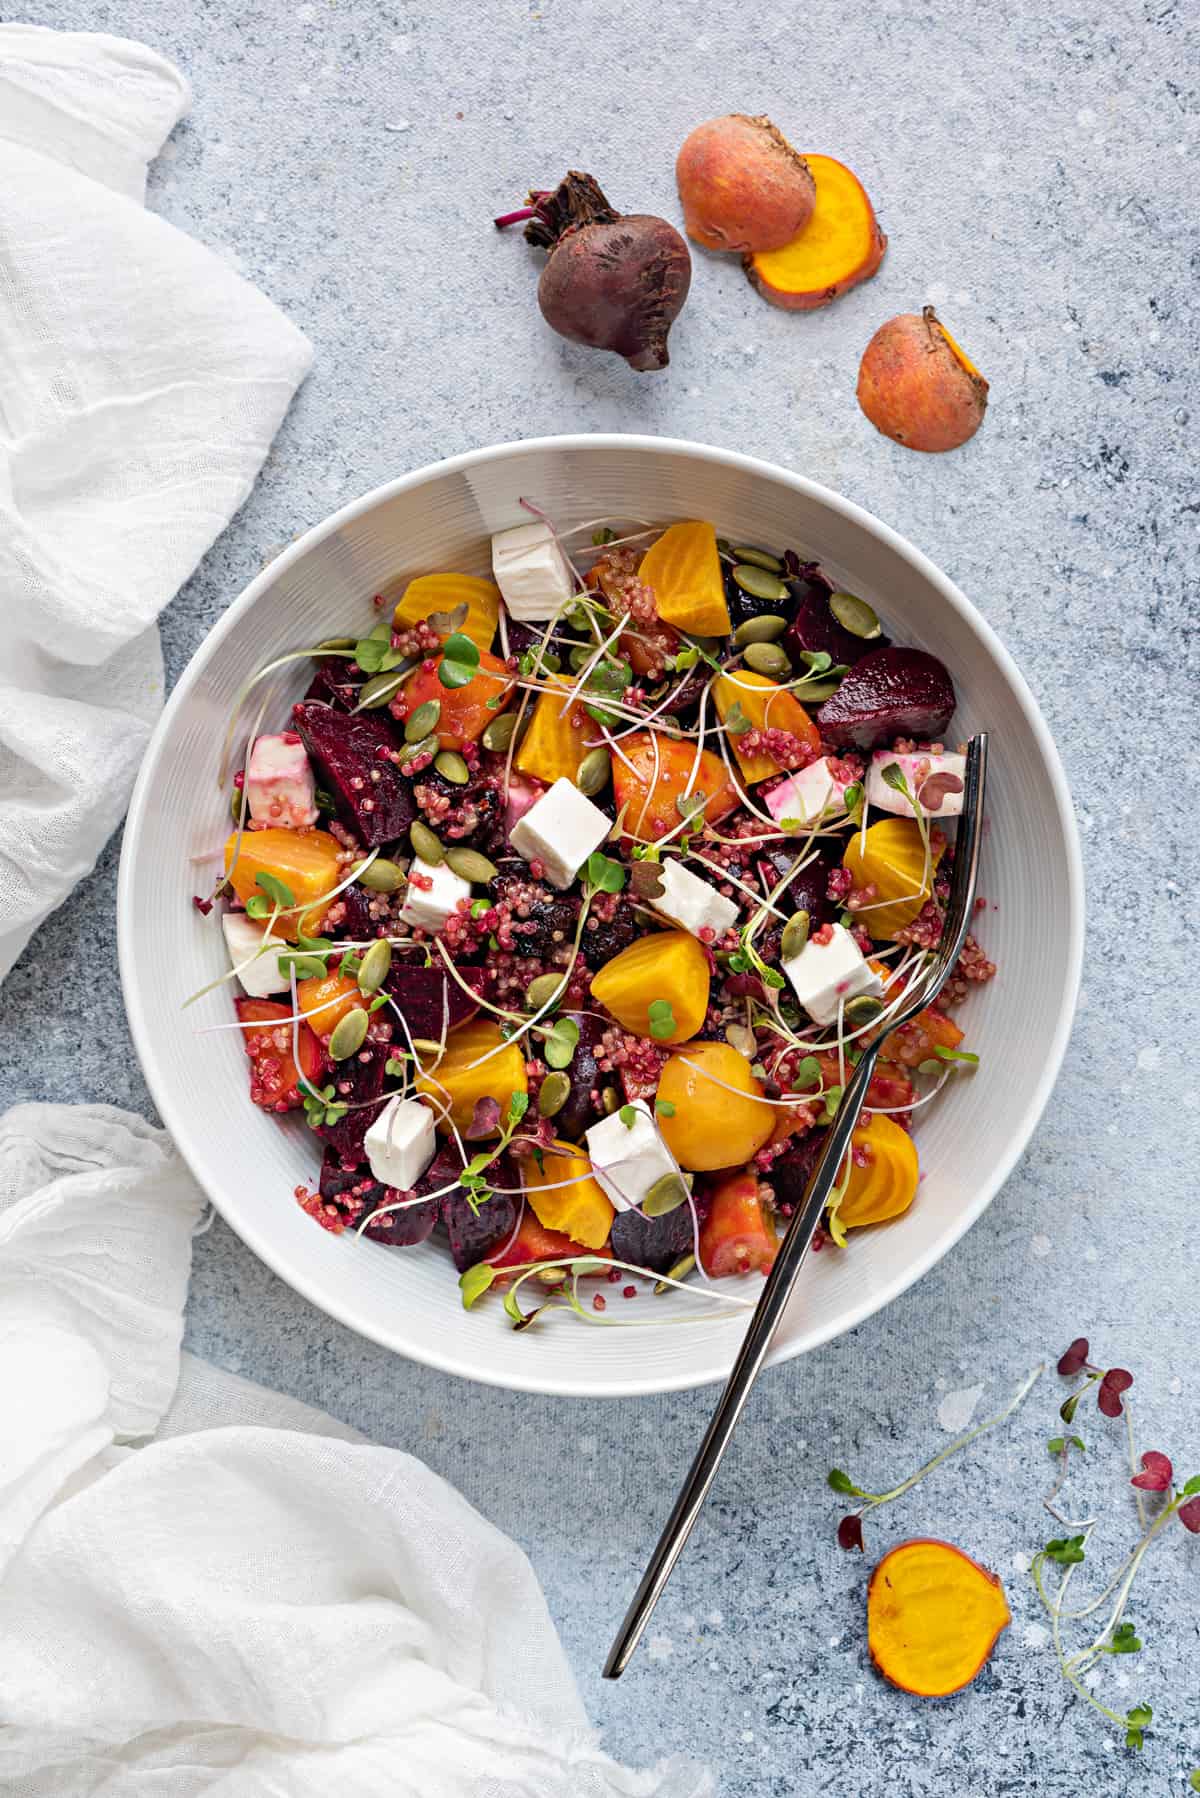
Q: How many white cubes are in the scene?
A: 11